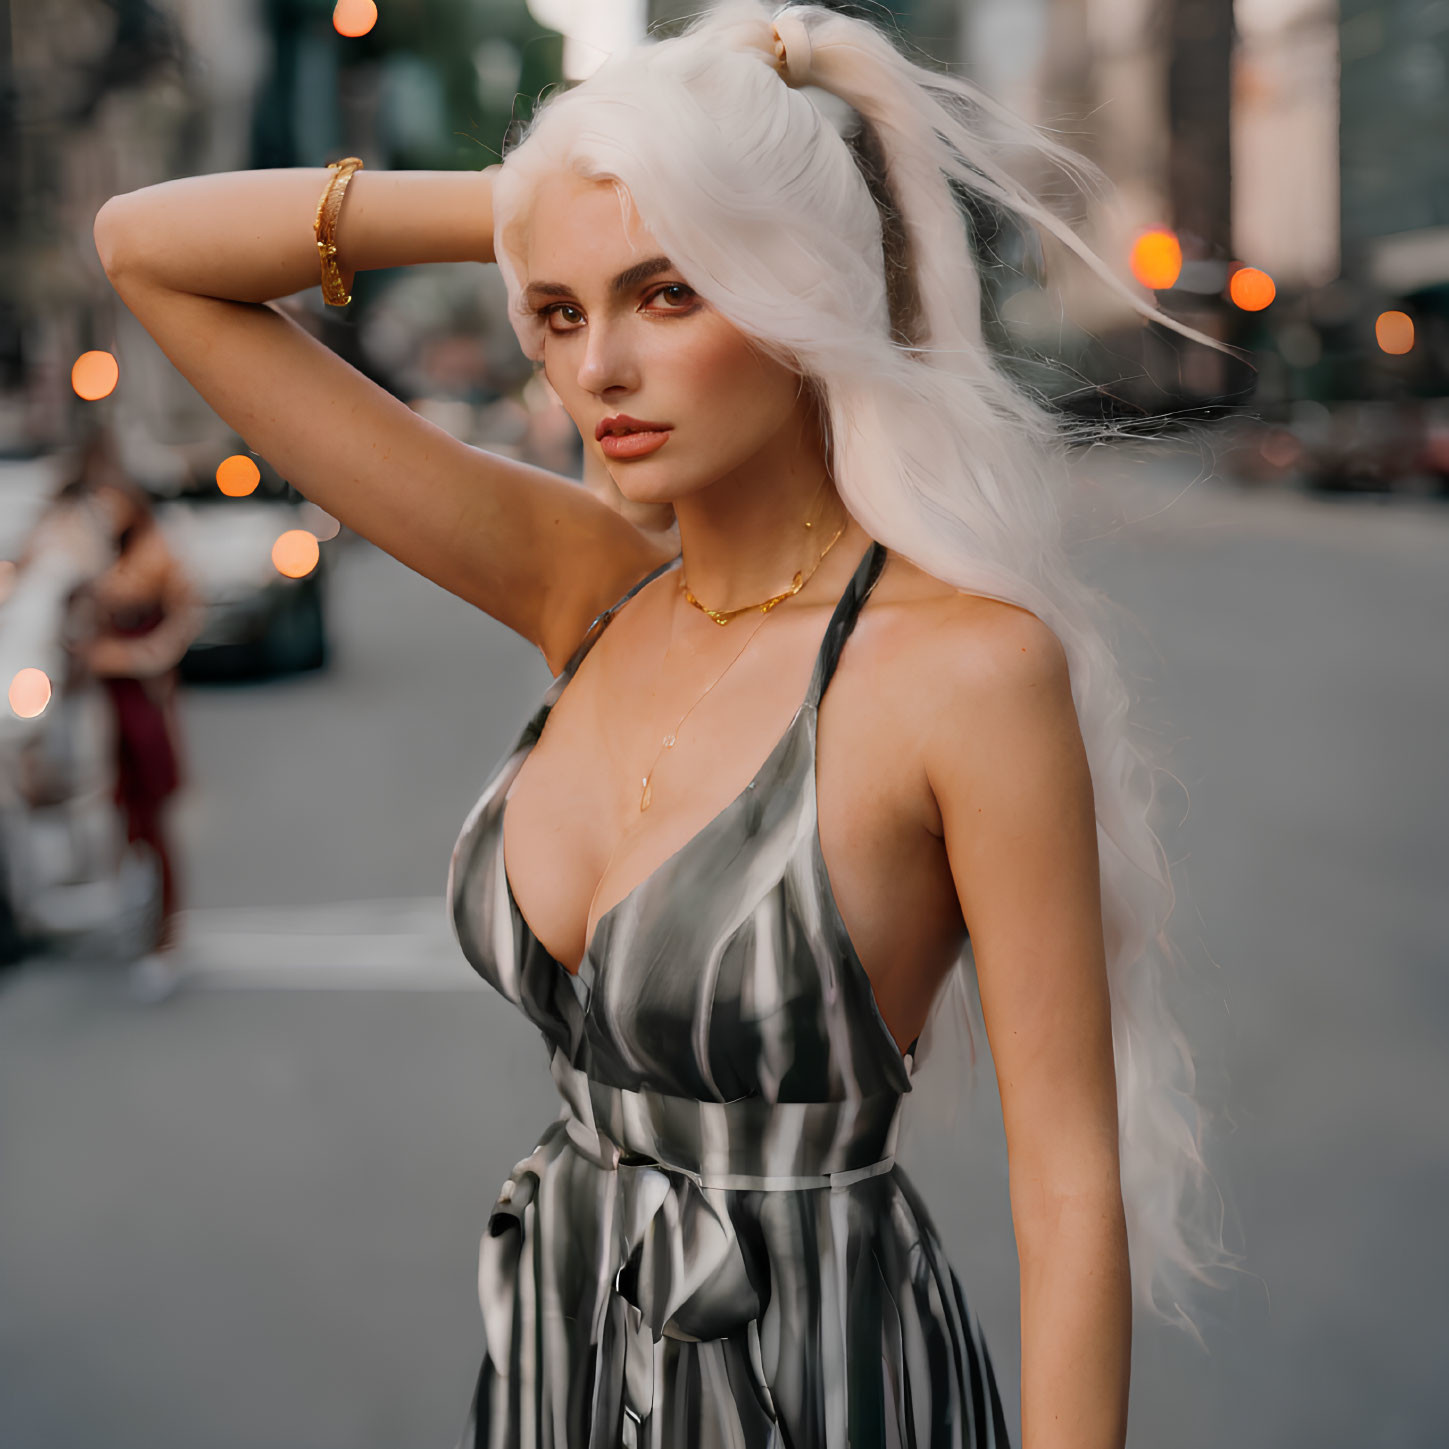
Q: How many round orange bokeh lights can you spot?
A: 8